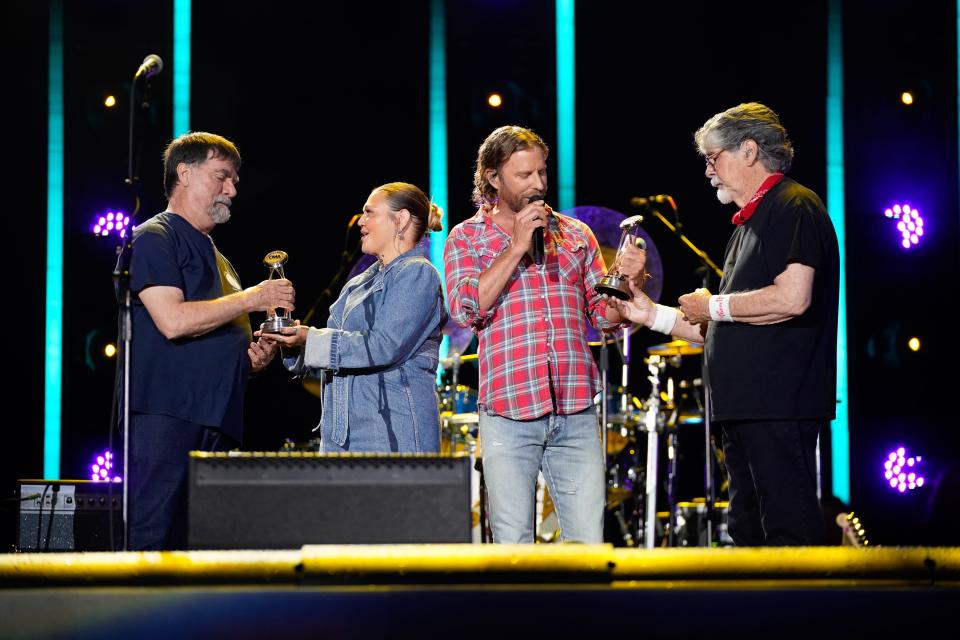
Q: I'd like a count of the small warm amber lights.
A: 5